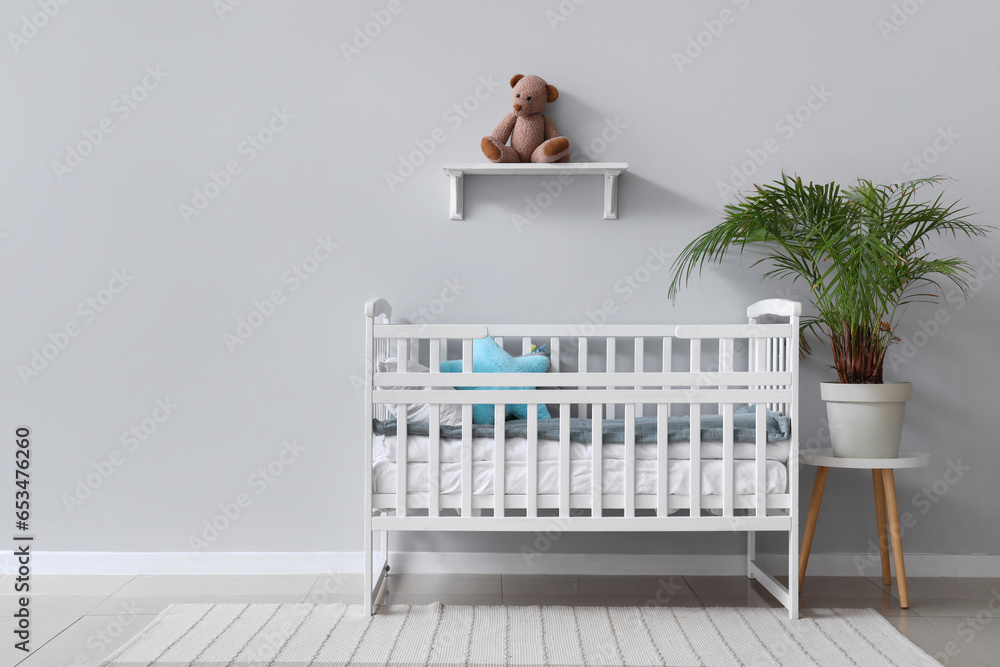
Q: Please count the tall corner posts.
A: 4